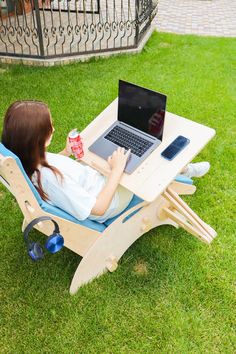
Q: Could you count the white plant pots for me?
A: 0